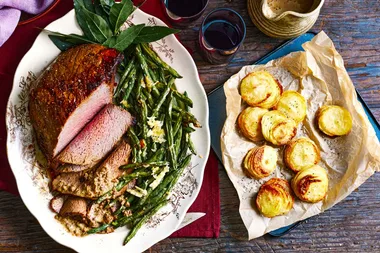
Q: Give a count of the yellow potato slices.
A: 9